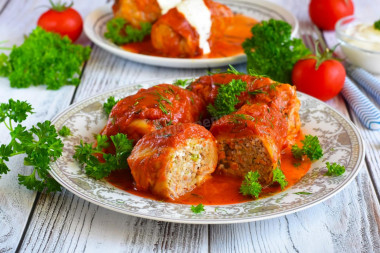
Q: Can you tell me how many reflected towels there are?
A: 0